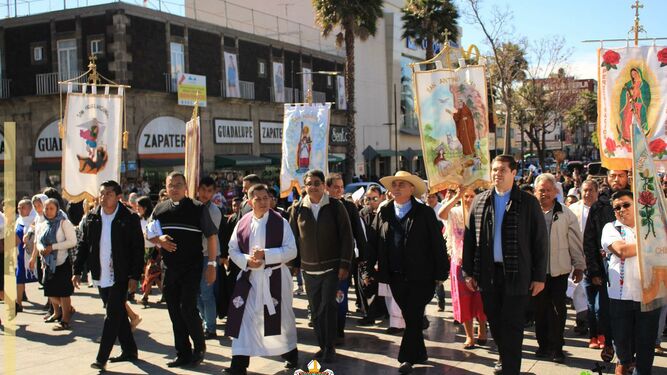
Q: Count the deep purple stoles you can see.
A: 1